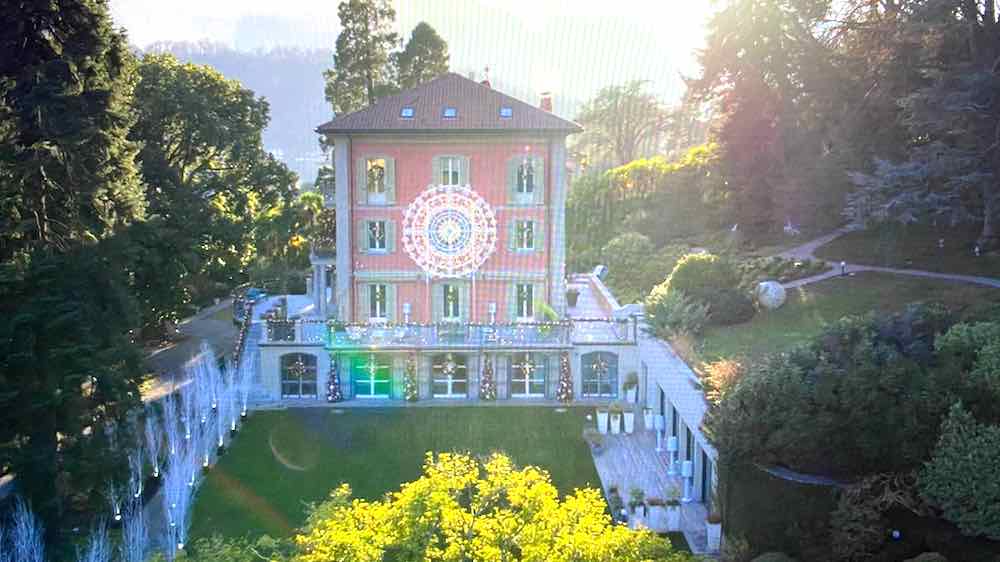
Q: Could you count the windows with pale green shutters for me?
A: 8